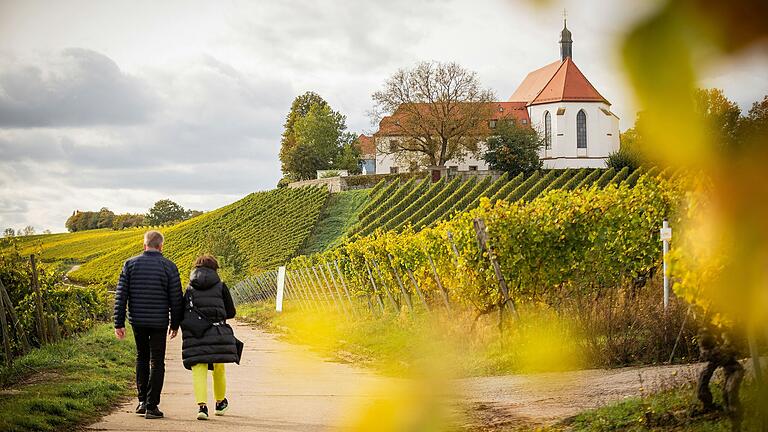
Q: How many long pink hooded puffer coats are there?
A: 0